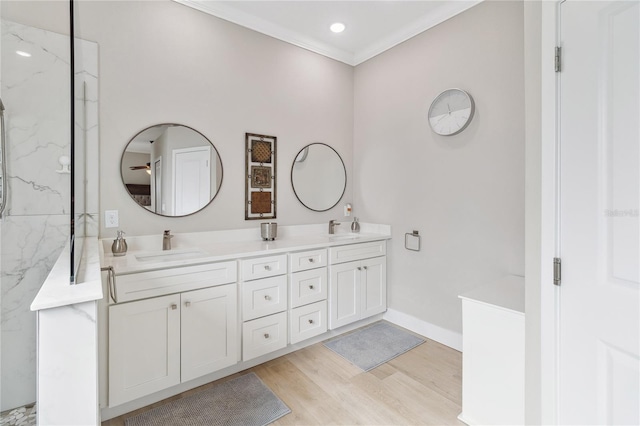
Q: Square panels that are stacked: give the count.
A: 3